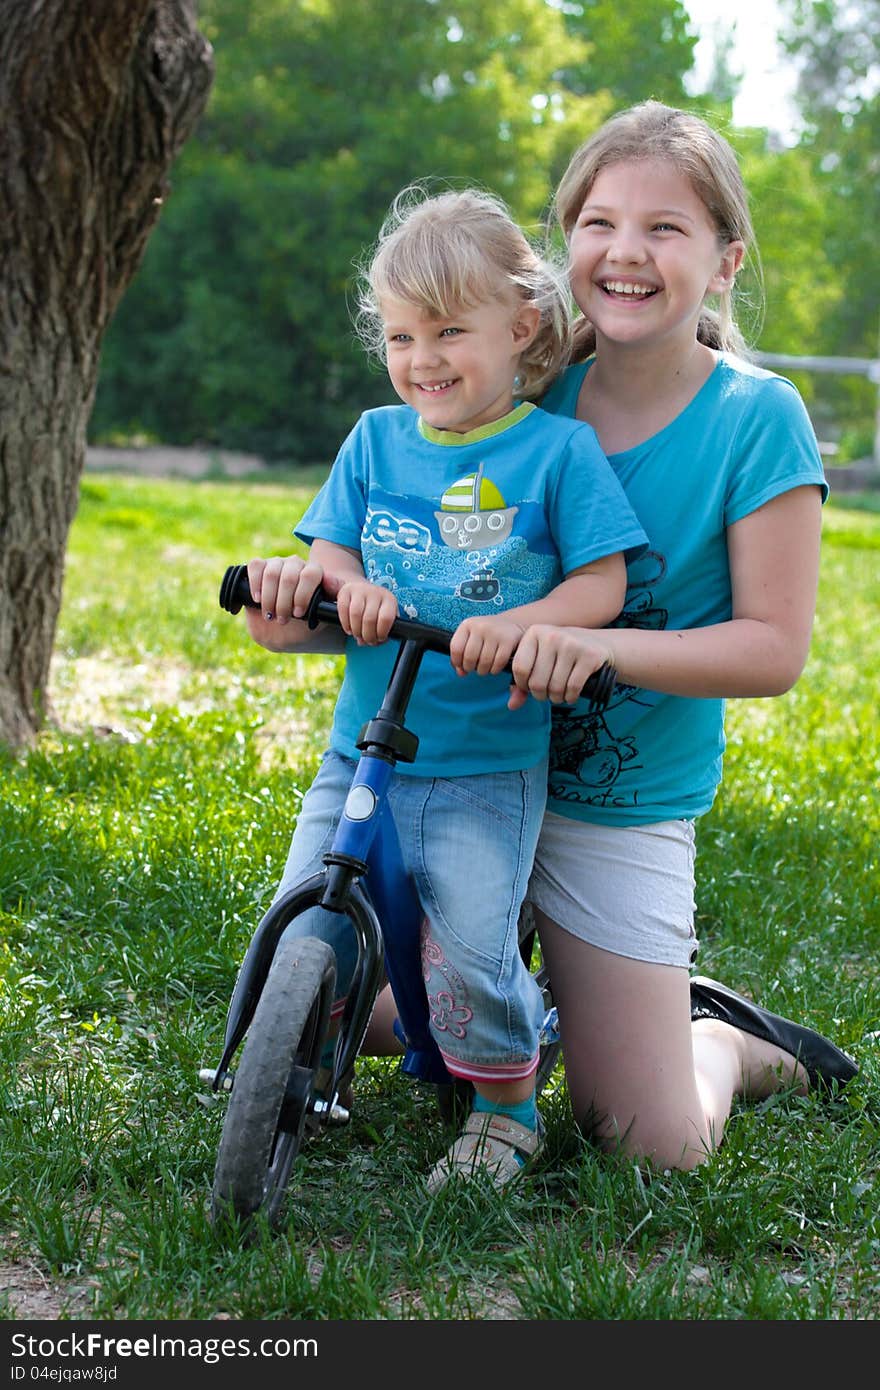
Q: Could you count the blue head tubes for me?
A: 1